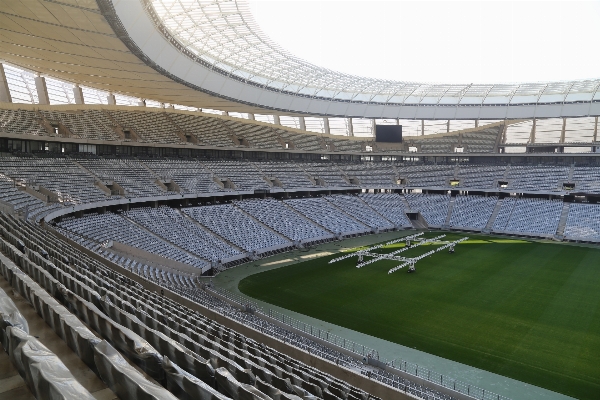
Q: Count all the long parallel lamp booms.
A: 3